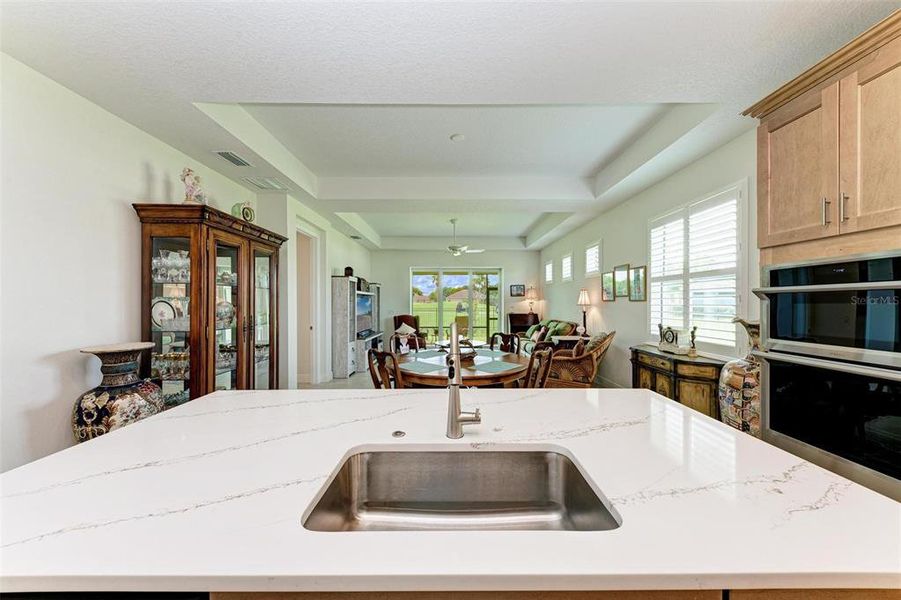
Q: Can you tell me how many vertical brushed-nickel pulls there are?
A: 2